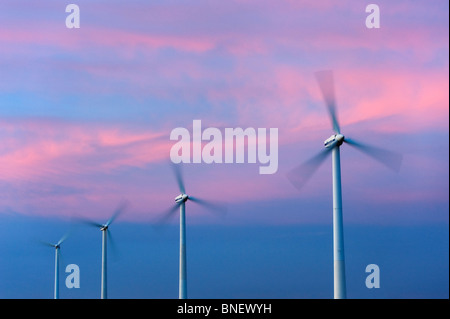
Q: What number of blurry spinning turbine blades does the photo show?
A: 12